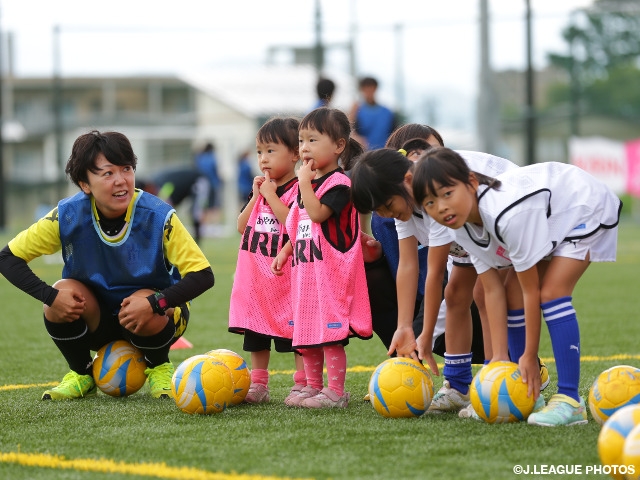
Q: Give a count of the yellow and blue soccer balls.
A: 8